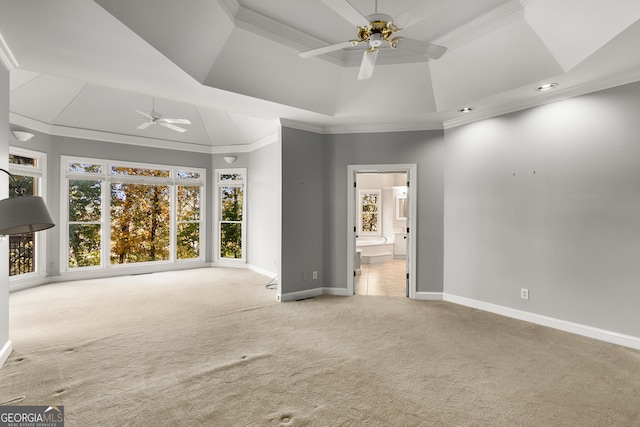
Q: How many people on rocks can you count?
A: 0